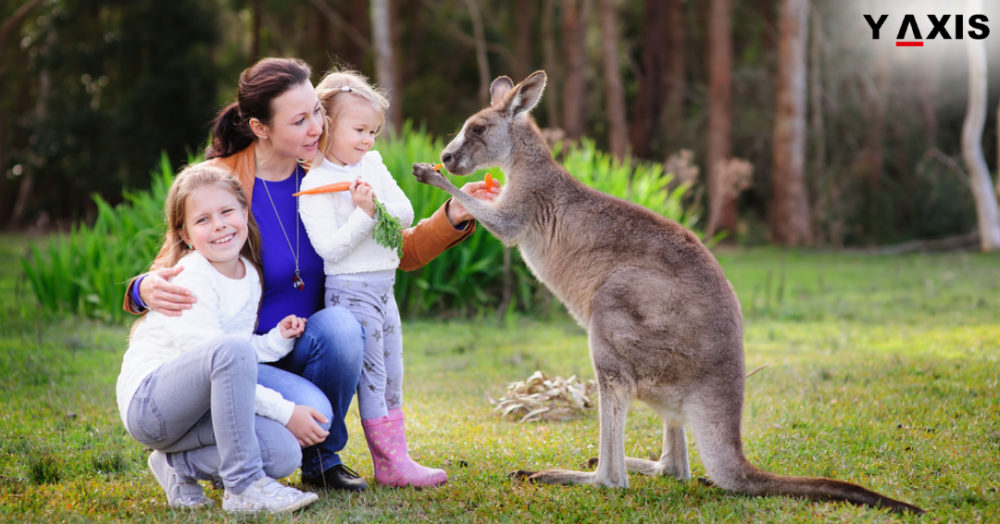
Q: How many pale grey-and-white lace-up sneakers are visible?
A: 2